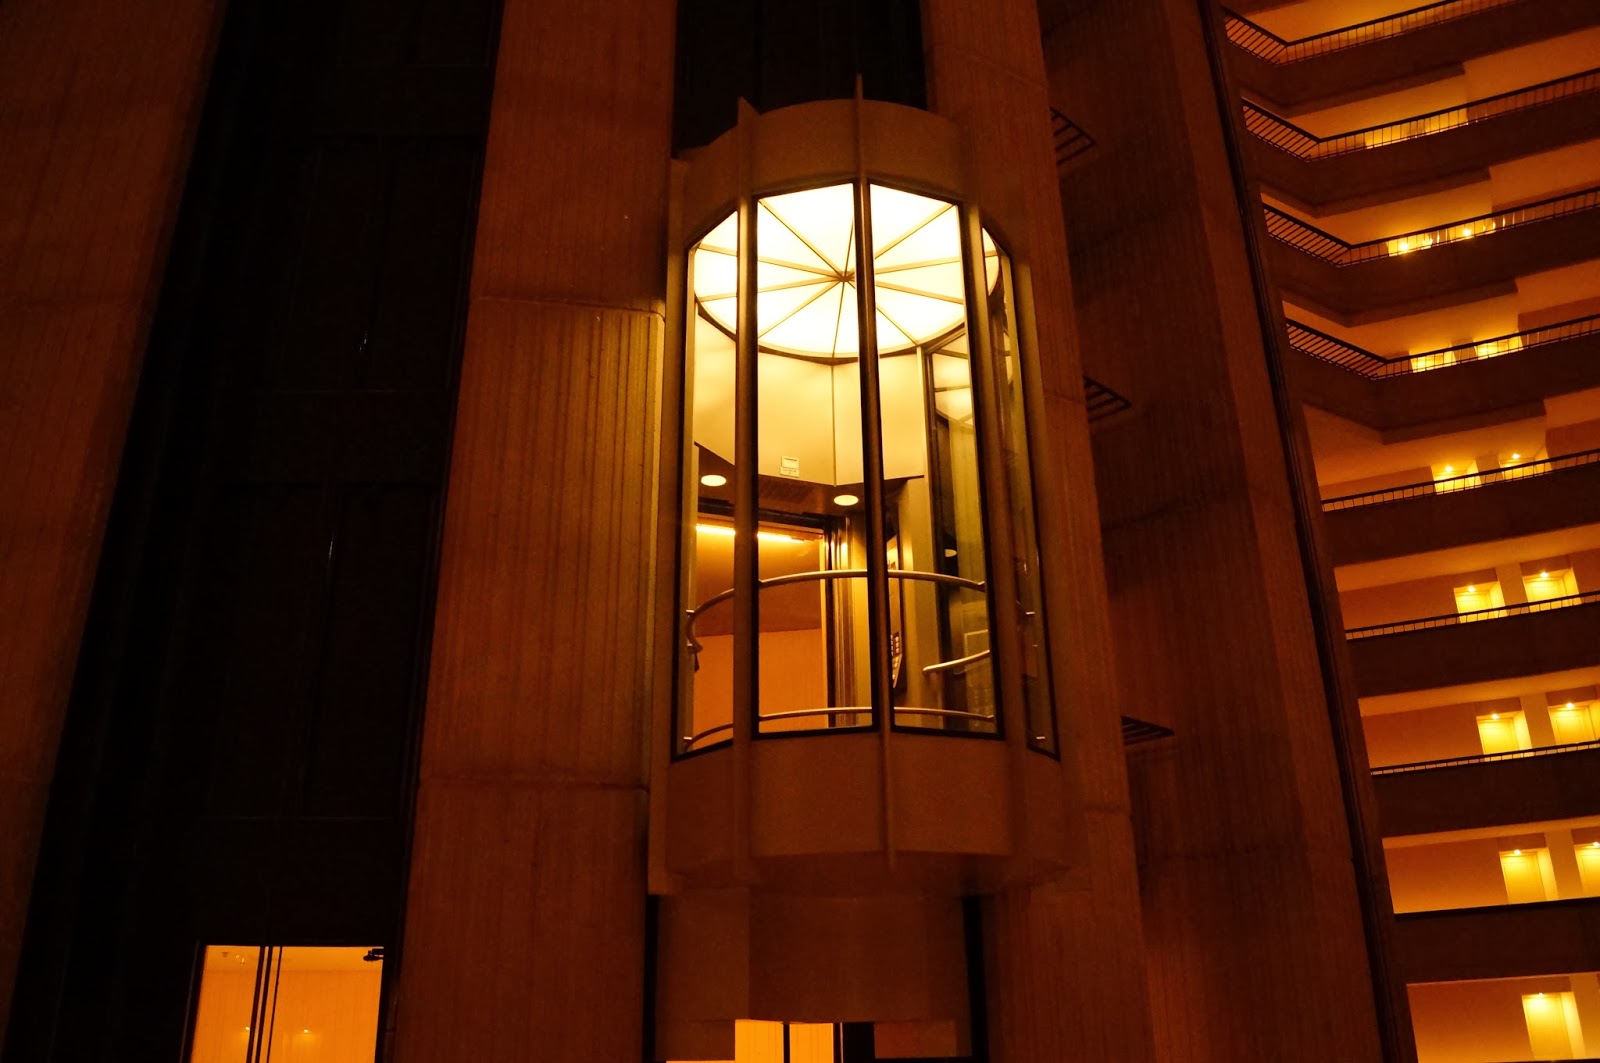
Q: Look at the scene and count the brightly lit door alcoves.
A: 13